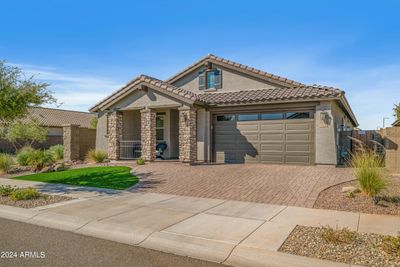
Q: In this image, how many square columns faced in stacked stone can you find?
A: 3